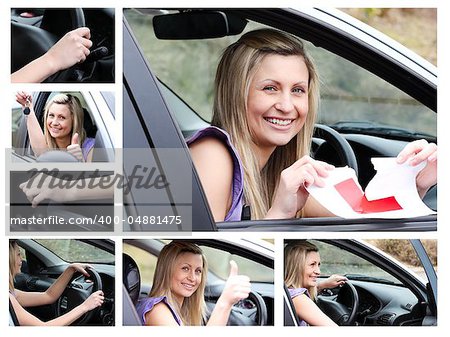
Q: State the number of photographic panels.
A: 7